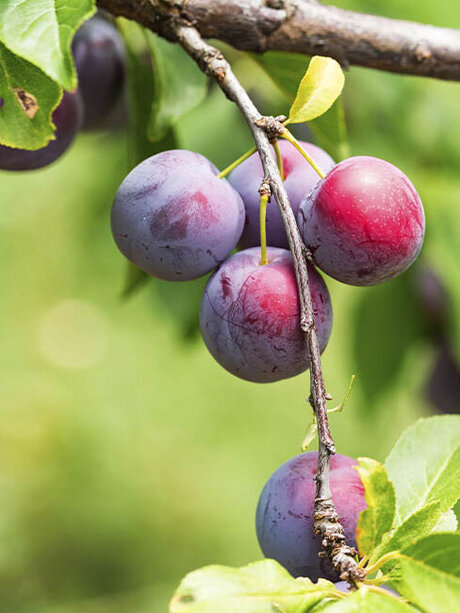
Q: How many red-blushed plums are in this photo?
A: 5